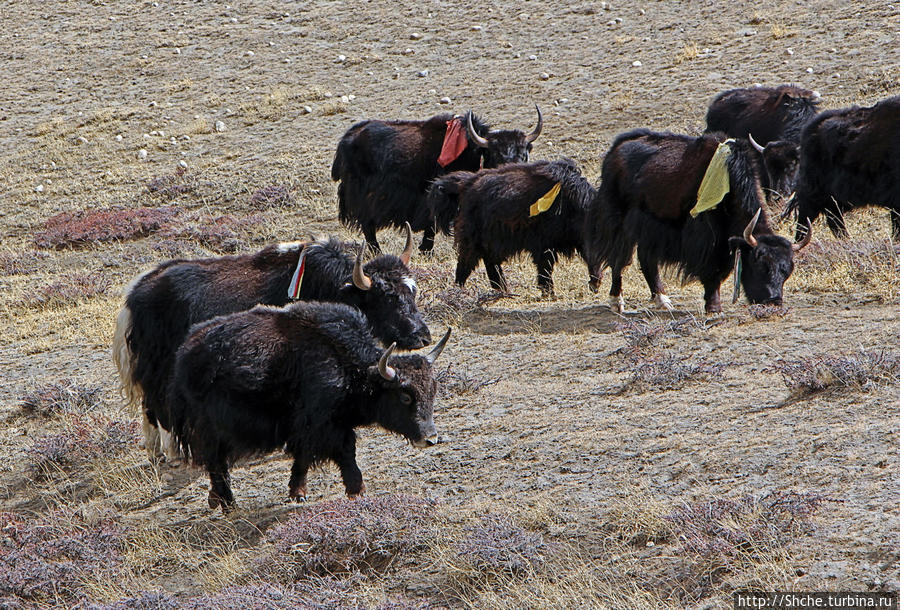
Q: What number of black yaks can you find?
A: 7